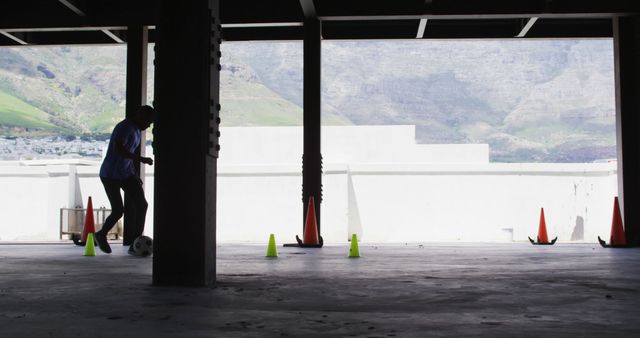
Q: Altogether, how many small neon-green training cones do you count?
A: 3